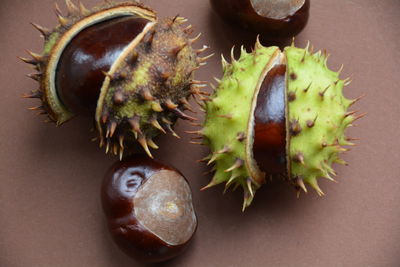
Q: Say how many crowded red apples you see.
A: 0